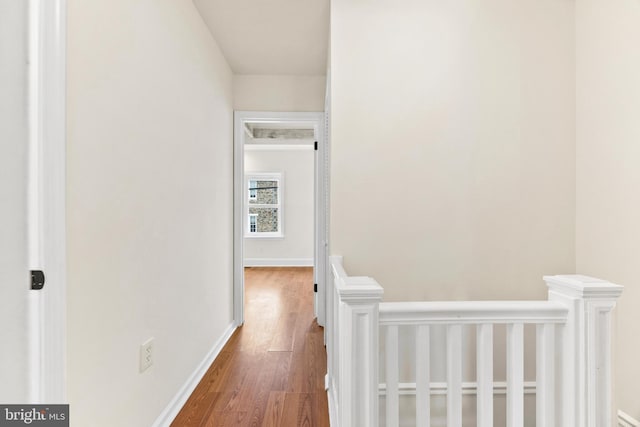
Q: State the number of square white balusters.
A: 6